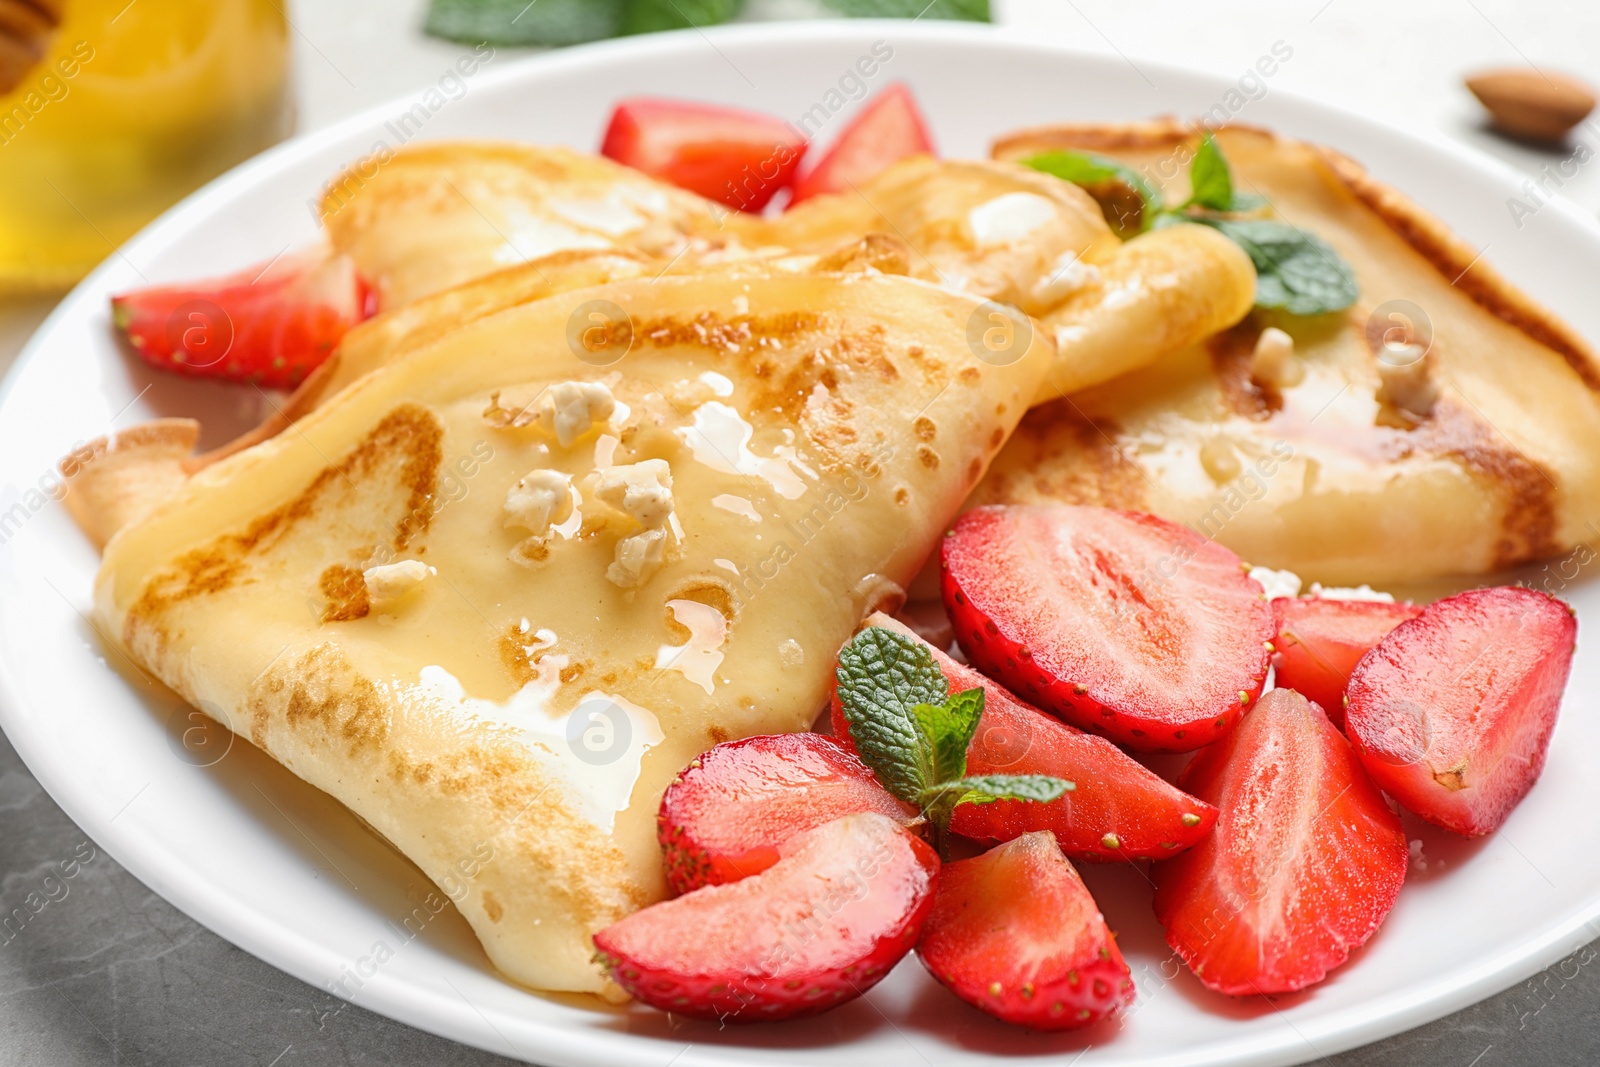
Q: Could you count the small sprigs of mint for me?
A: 2